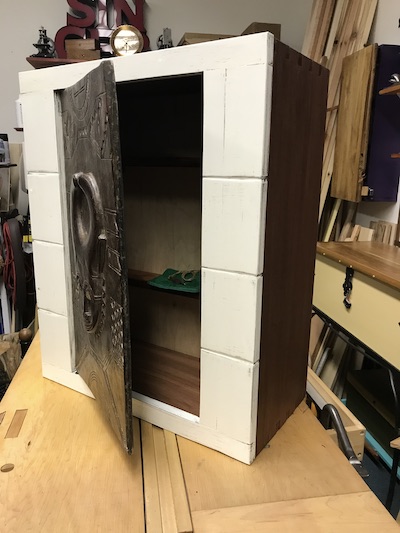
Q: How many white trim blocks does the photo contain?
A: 8